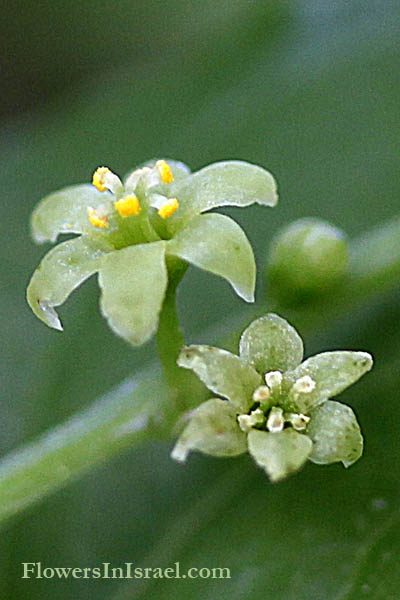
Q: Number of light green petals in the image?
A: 12